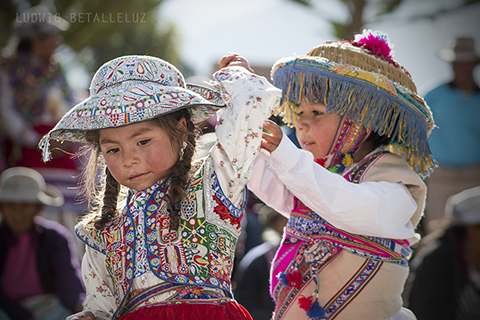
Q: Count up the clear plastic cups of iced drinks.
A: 0